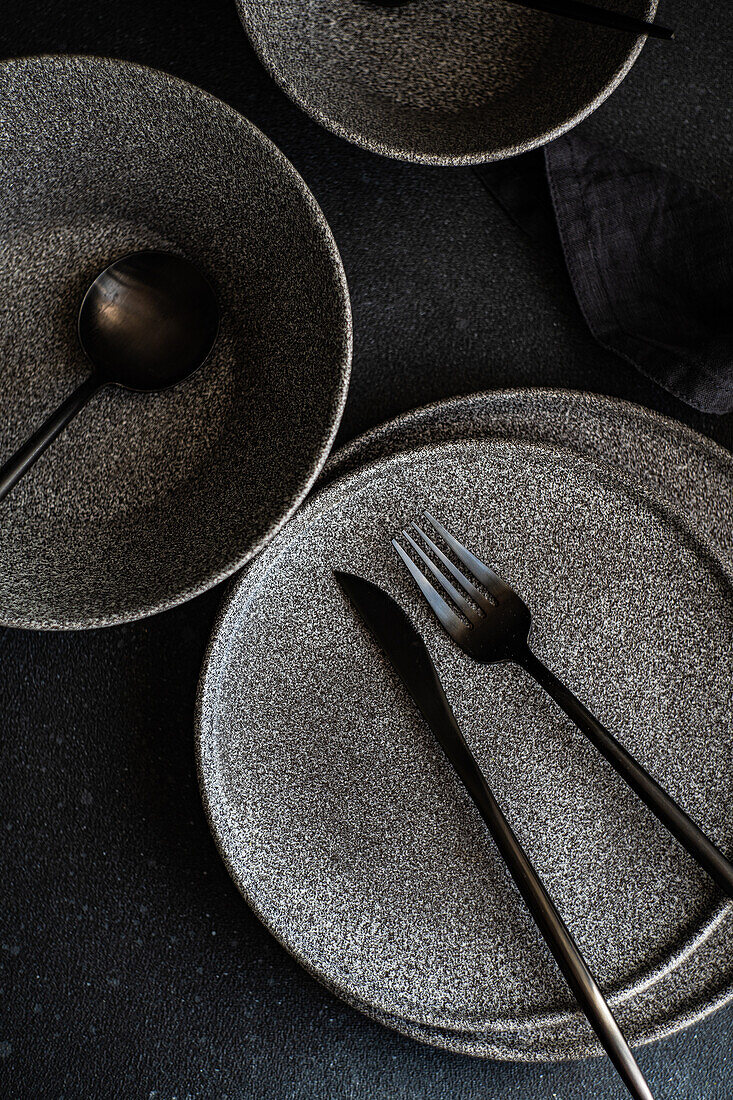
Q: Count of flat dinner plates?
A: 2